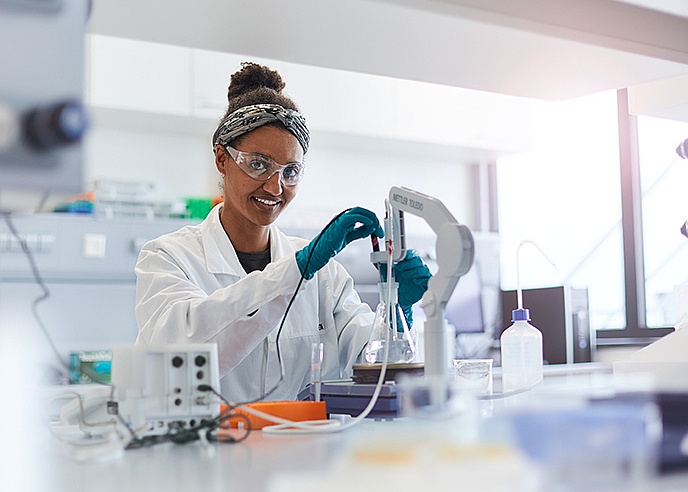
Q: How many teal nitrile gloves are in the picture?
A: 2